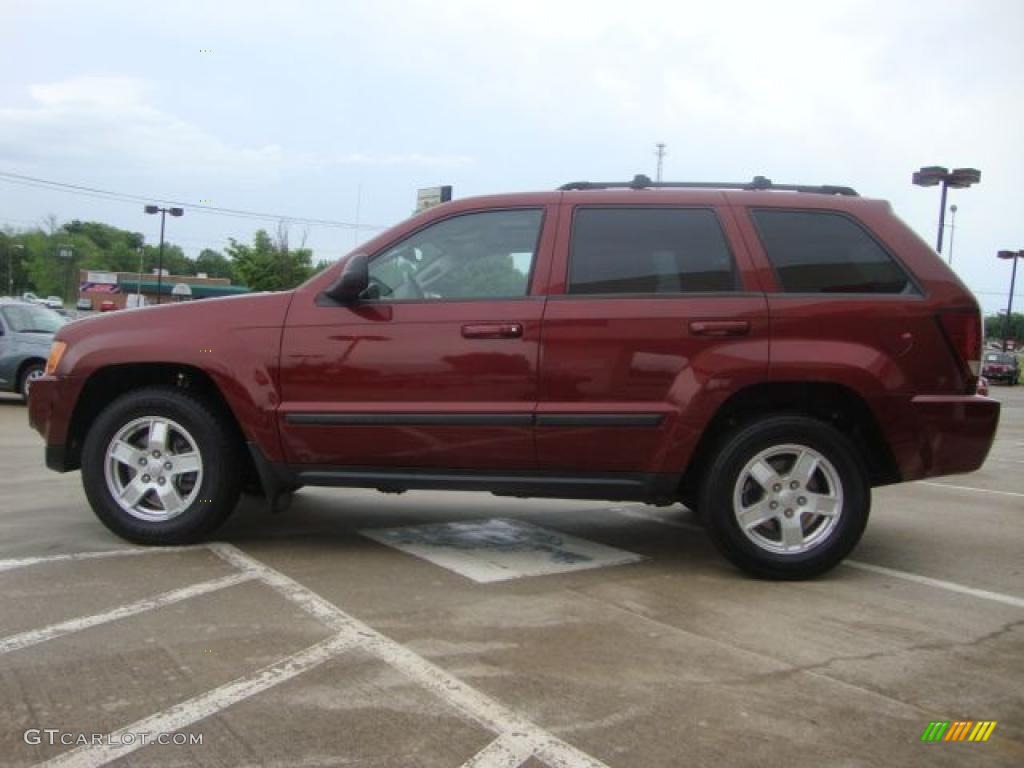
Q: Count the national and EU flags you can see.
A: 0